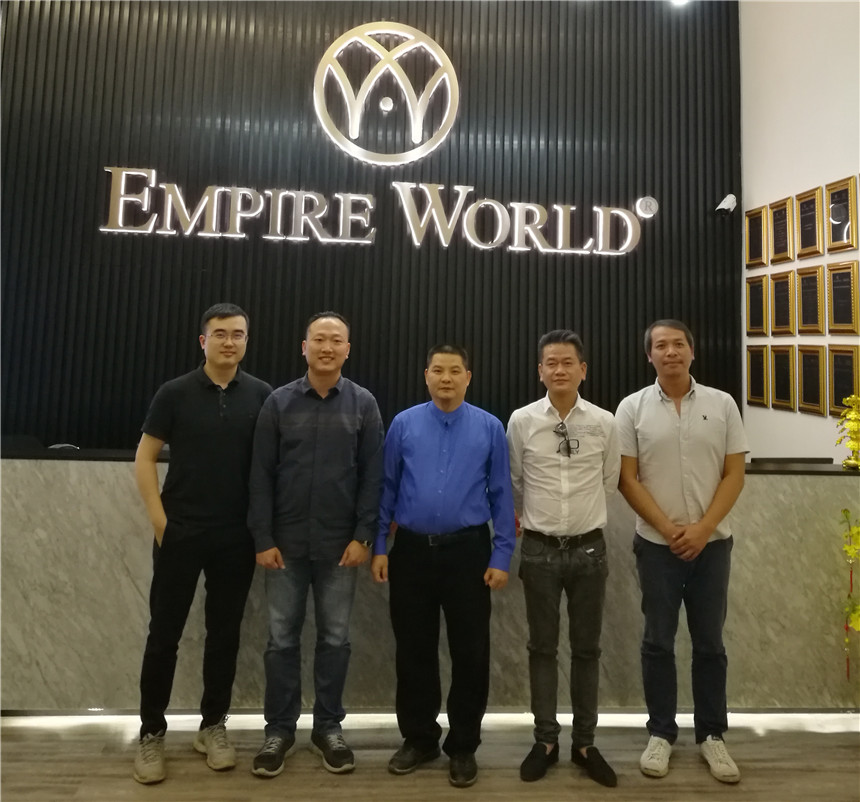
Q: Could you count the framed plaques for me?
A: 12